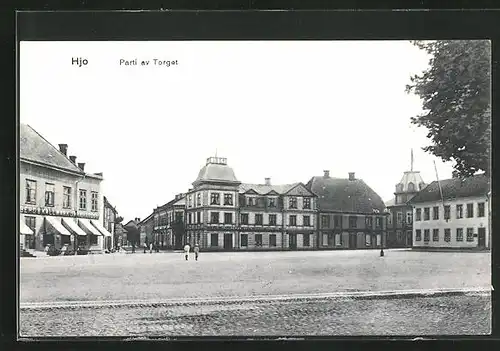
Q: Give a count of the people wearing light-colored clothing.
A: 2